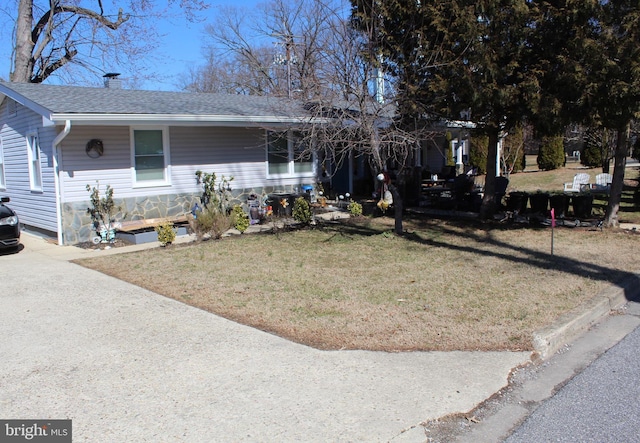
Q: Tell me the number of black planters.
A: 4